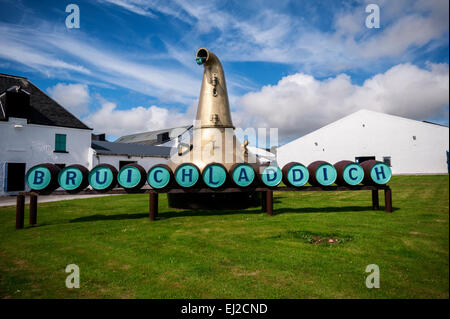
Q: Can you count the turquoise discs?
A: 13